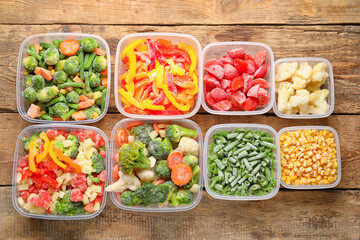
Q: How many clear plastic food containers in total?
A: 8